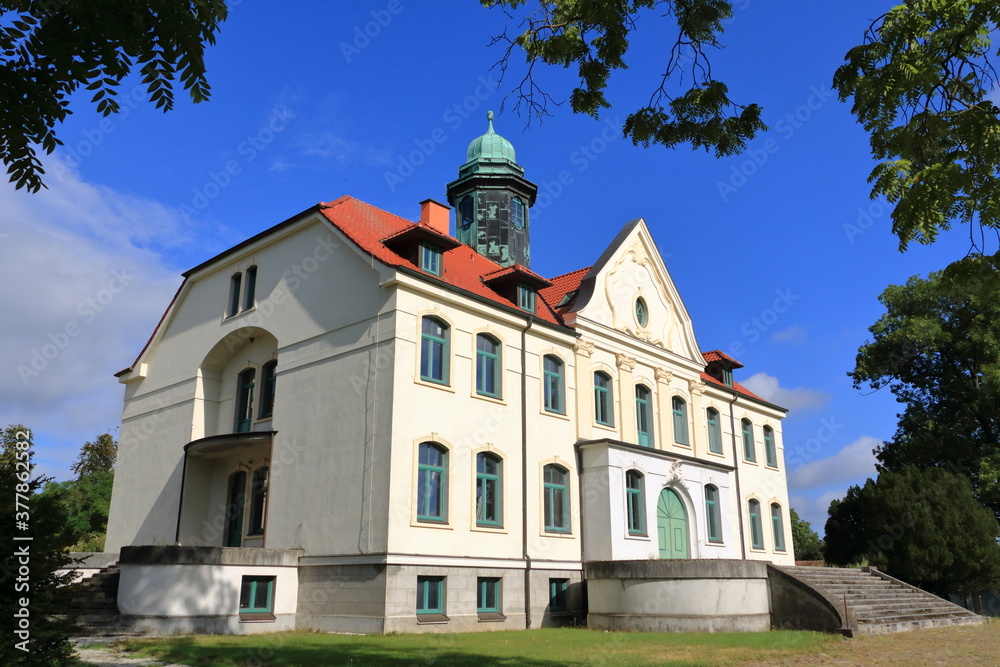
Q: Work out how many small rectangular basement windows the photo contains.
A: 4